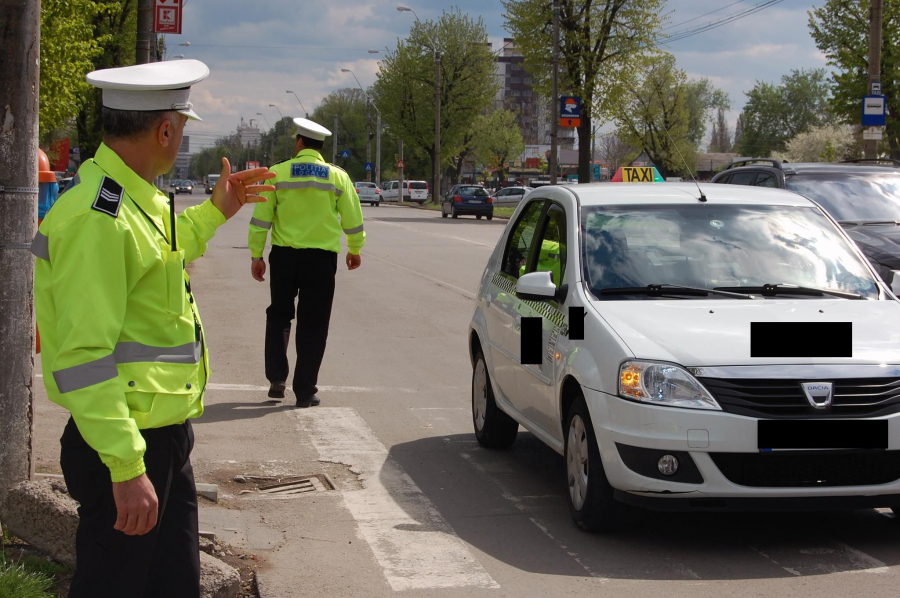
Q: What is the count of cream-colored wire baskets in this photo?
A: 0